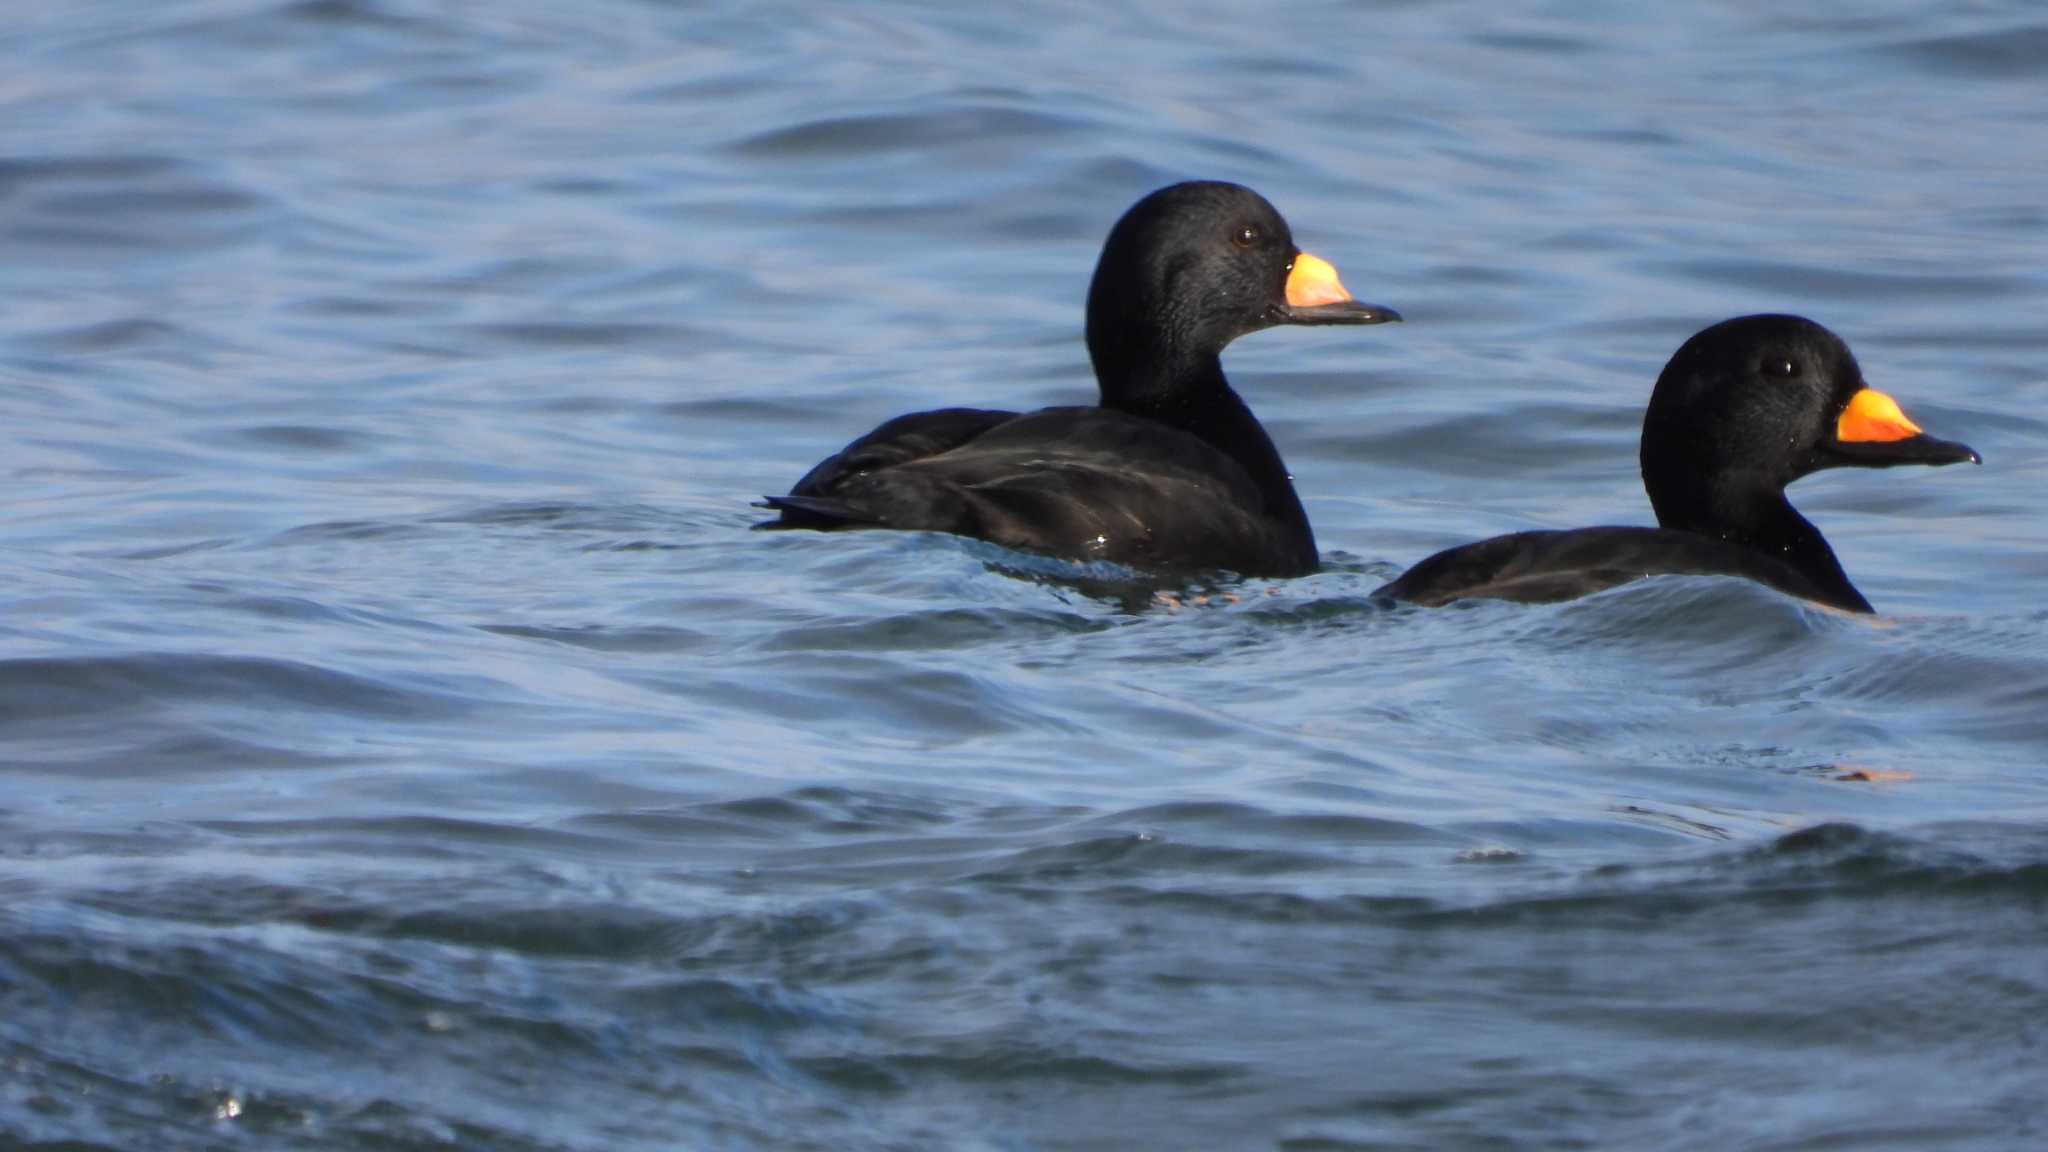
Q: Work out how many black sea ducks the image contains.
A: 2